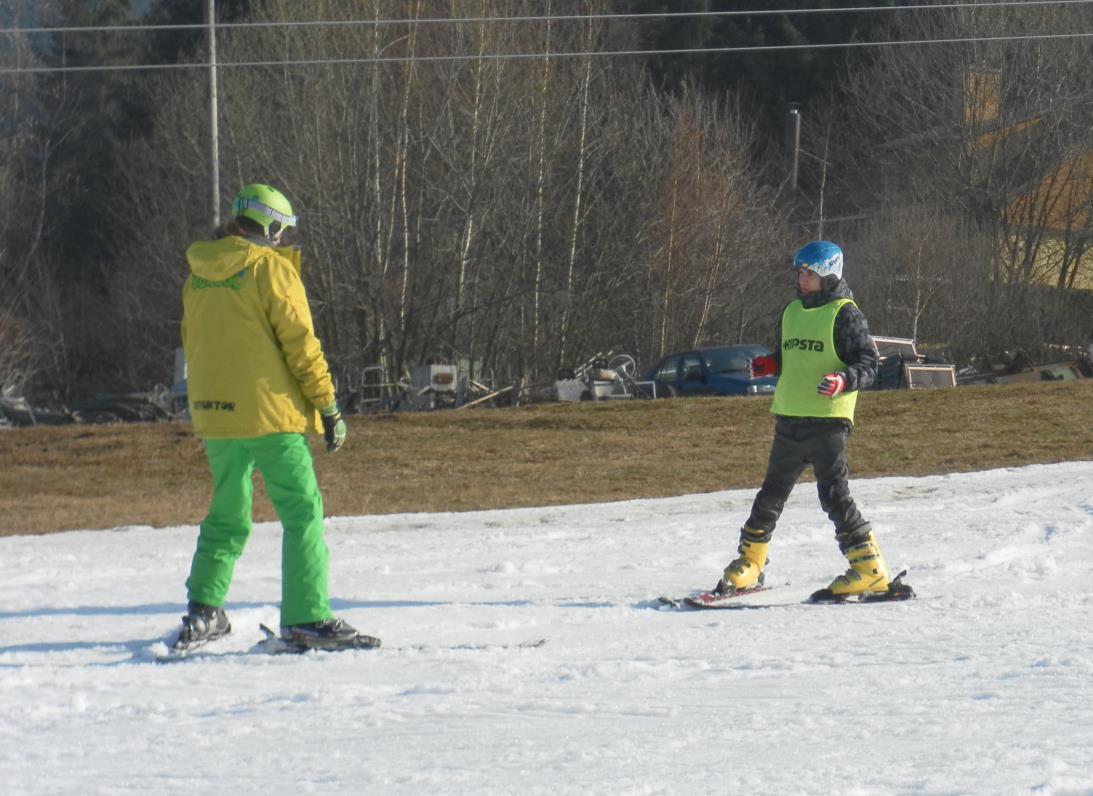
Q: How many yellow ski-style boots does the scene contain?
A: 2